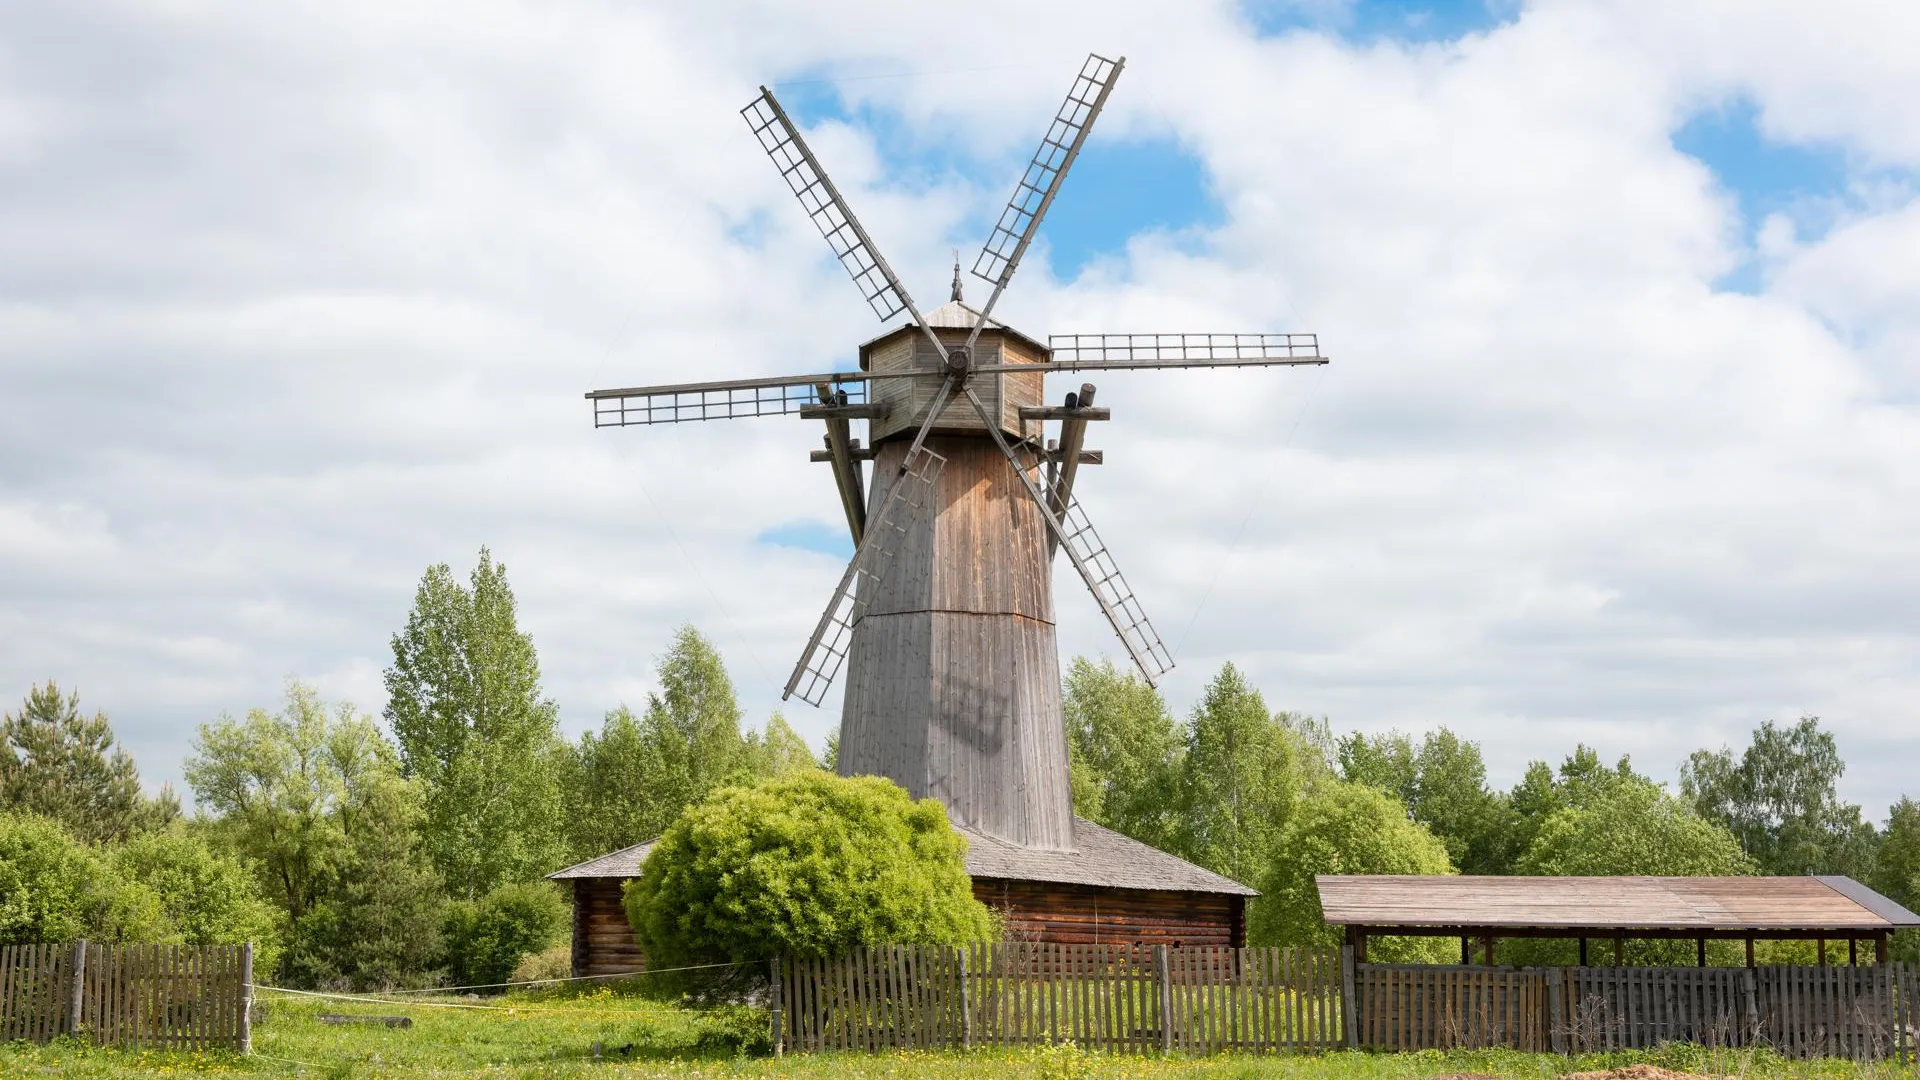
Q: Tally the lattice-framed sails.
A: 6